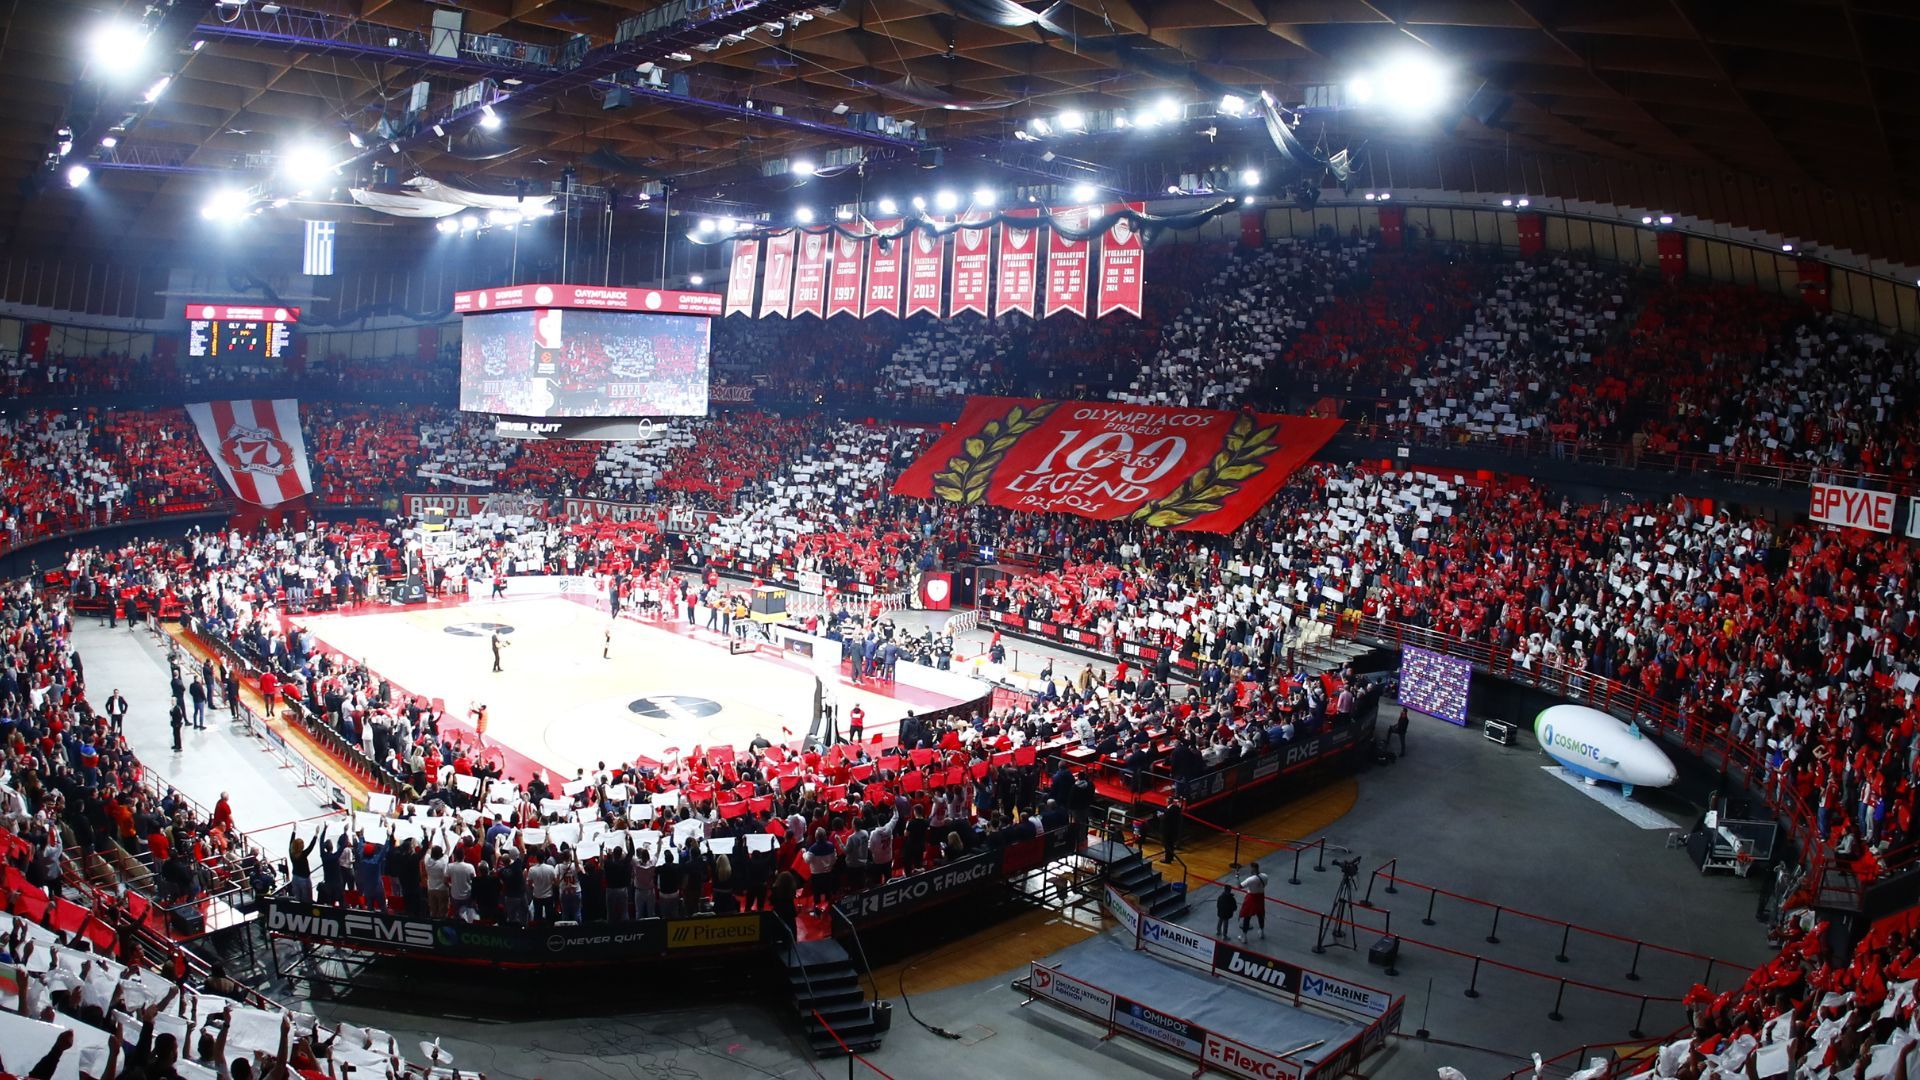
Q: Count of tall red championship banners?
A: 10